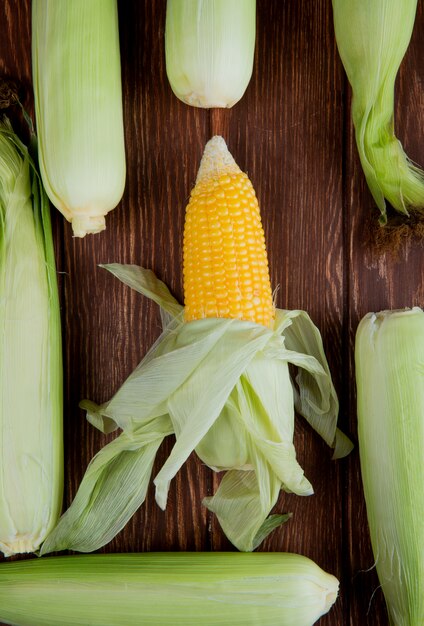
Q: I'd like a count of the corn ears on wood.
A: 7